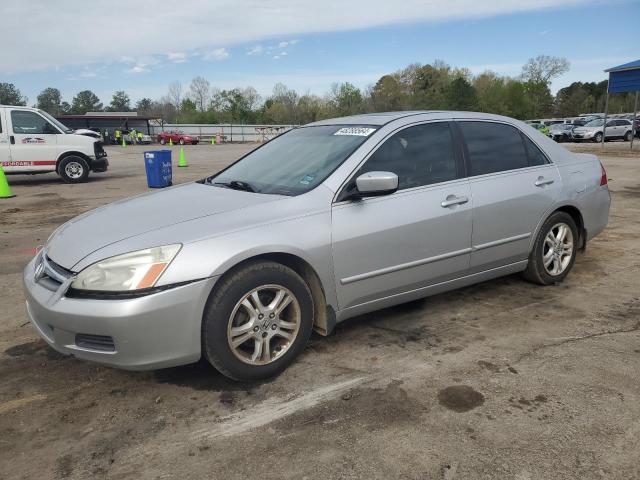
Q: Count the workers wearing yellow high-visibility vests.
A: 3